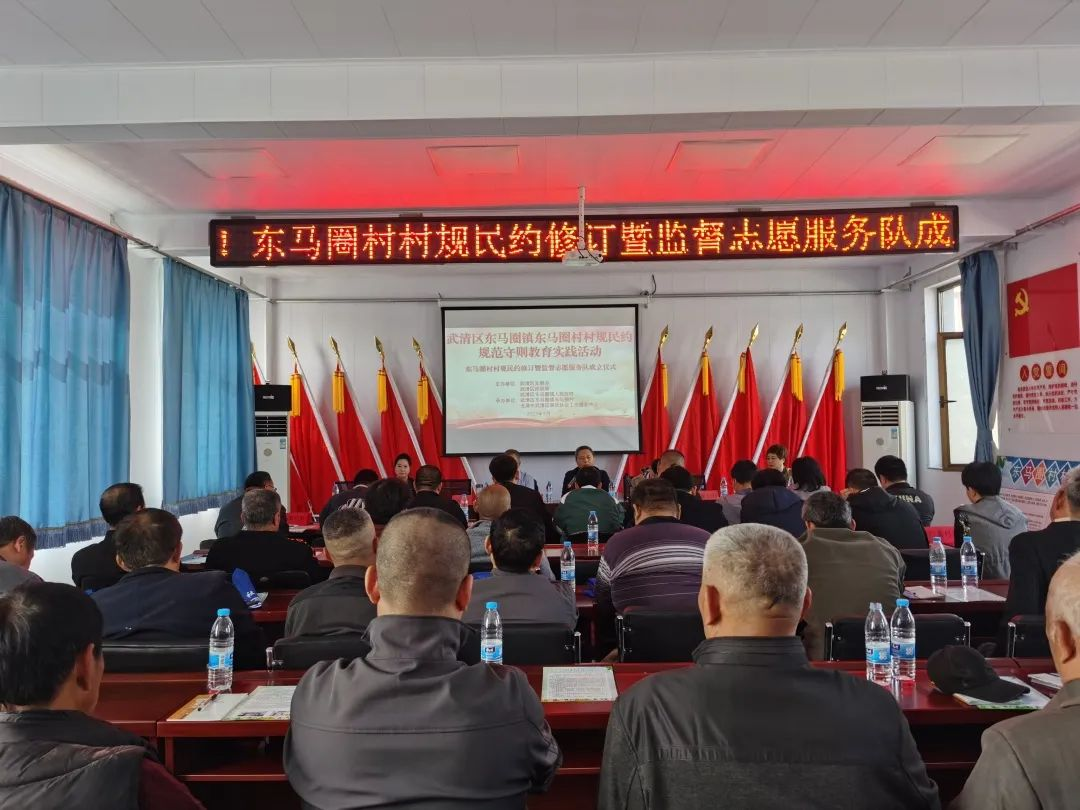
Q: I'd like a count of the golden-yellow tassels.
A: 9